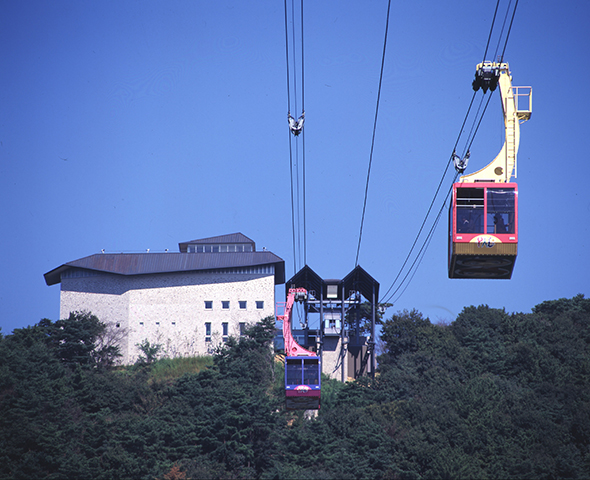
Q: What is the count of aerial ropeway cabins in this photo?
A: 2